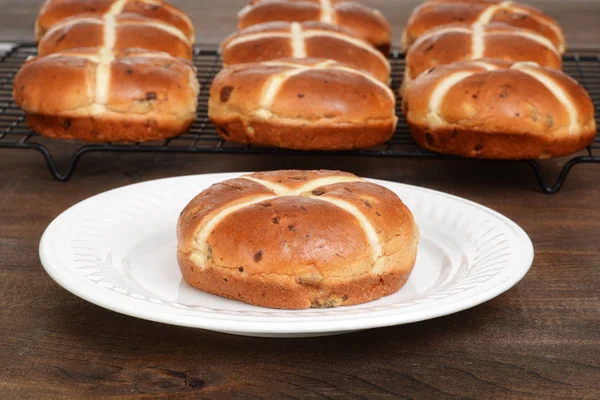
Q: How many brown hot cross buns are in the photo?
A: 10